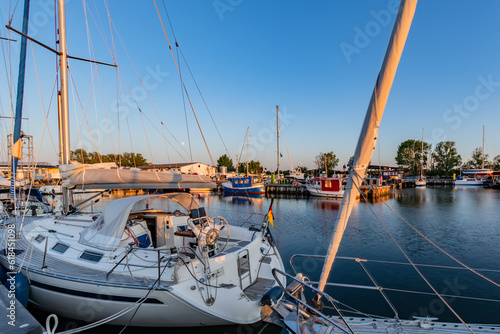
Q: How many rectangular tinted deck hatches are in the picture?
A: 3